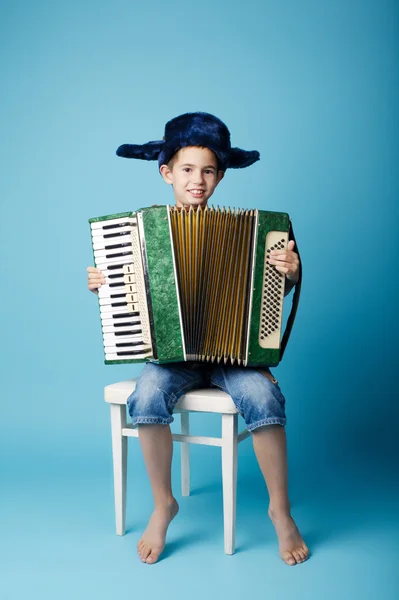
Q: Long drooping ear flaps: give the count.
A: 2